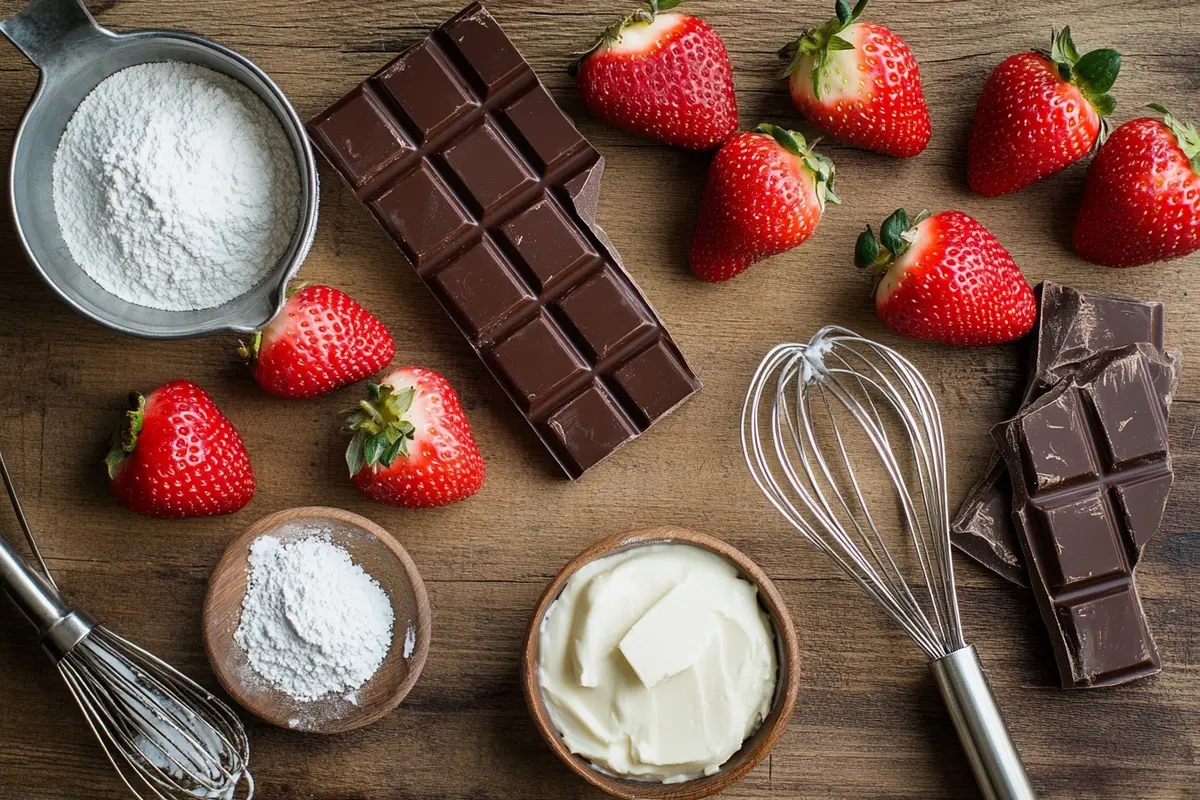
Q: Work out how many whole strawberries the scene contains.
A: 9